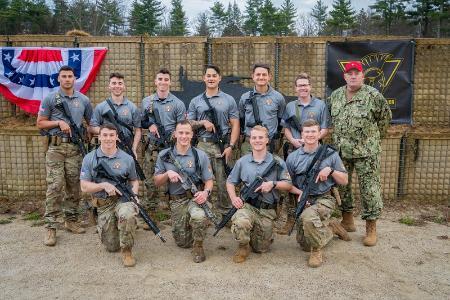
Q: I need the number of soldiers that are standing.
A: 7